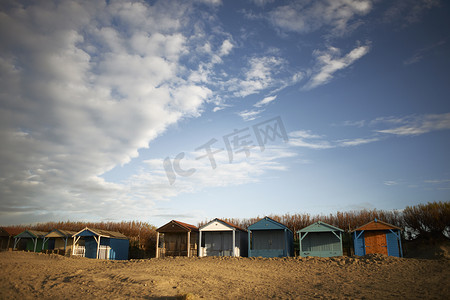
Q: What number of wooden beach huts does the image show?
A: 9